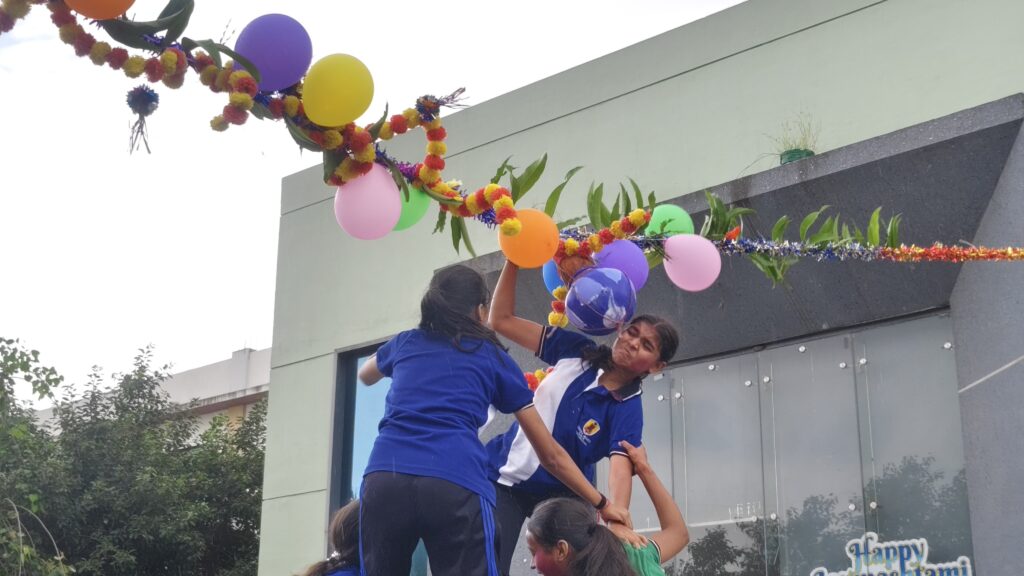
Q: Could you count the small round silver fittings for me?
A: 13